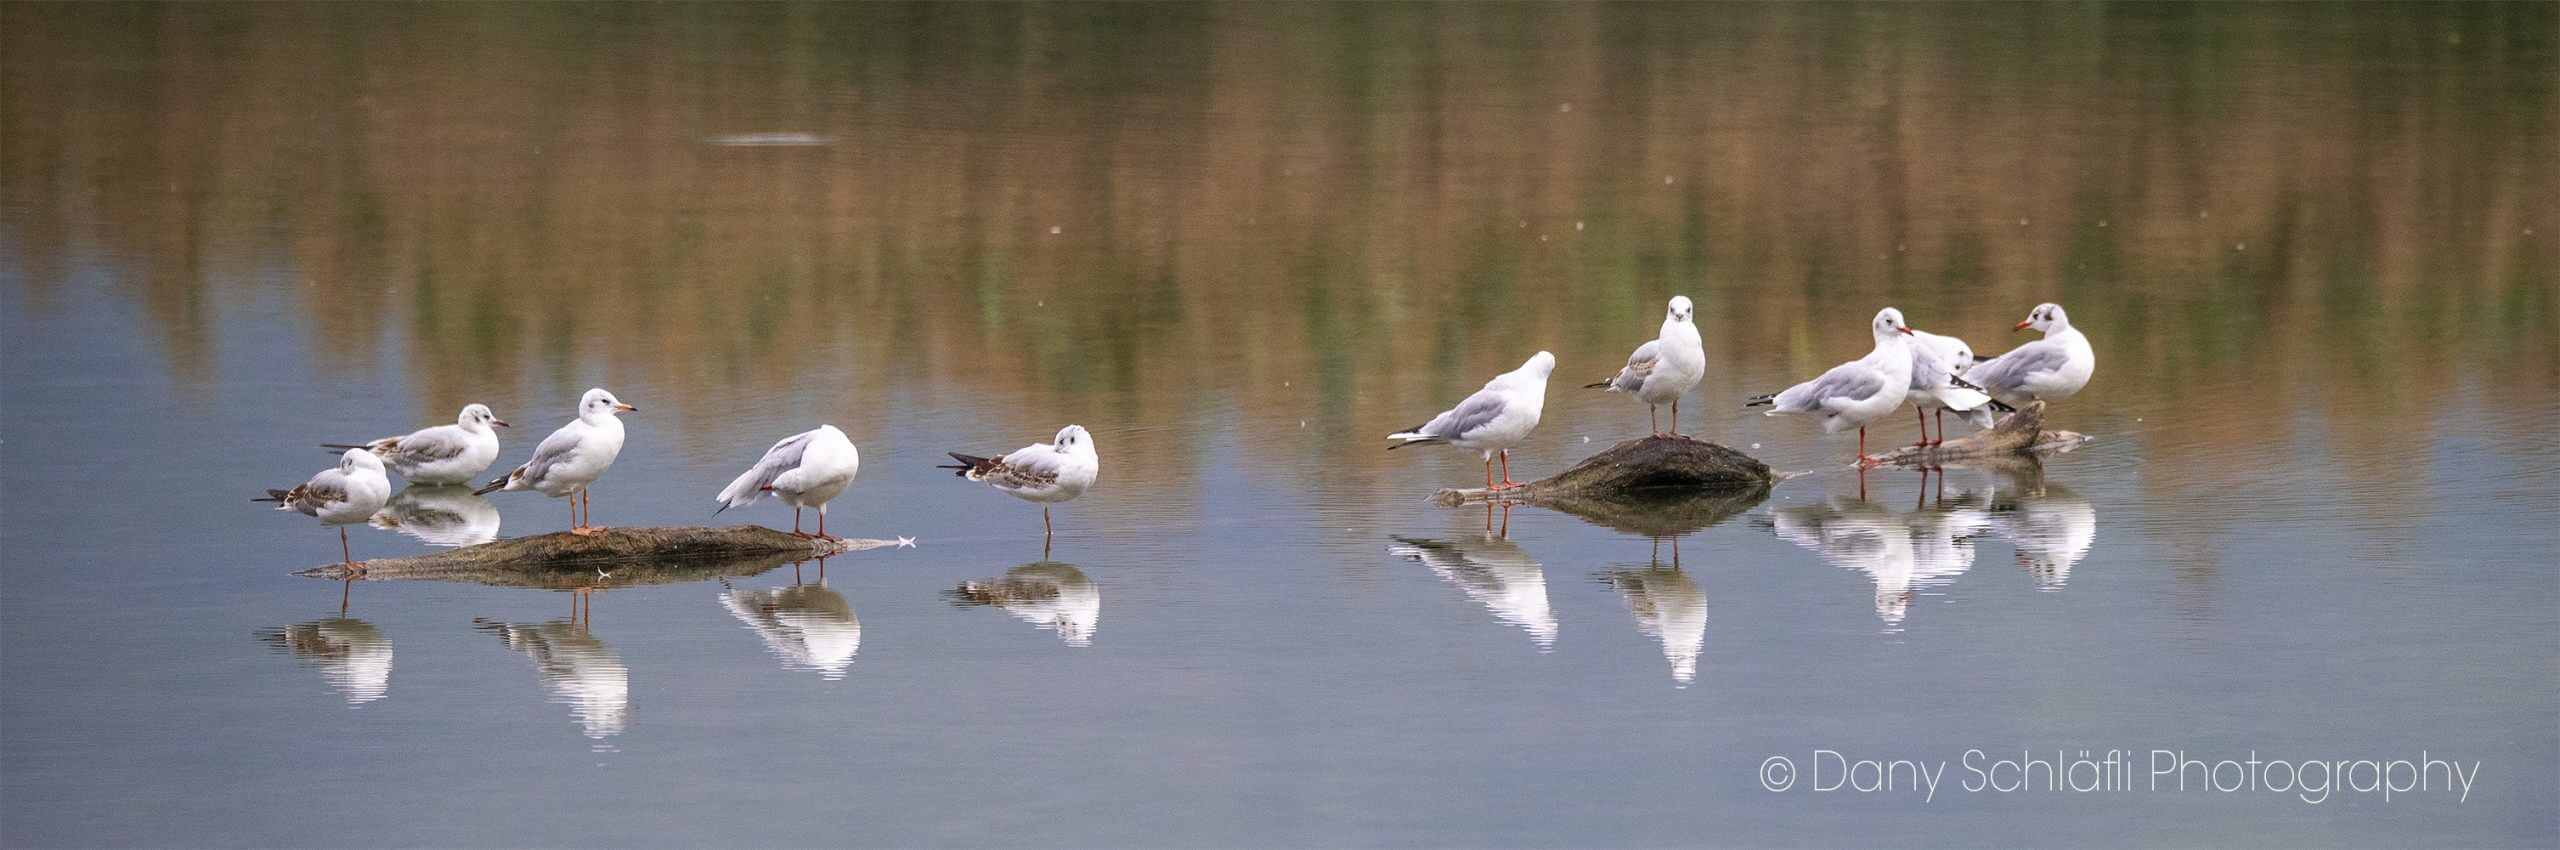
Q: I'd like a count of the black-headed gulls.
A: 10